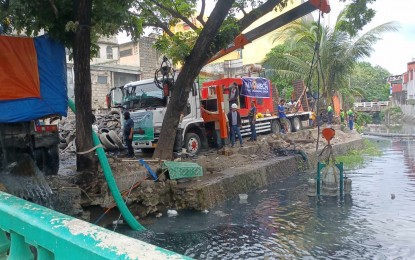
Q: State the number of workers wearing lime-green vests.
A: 3